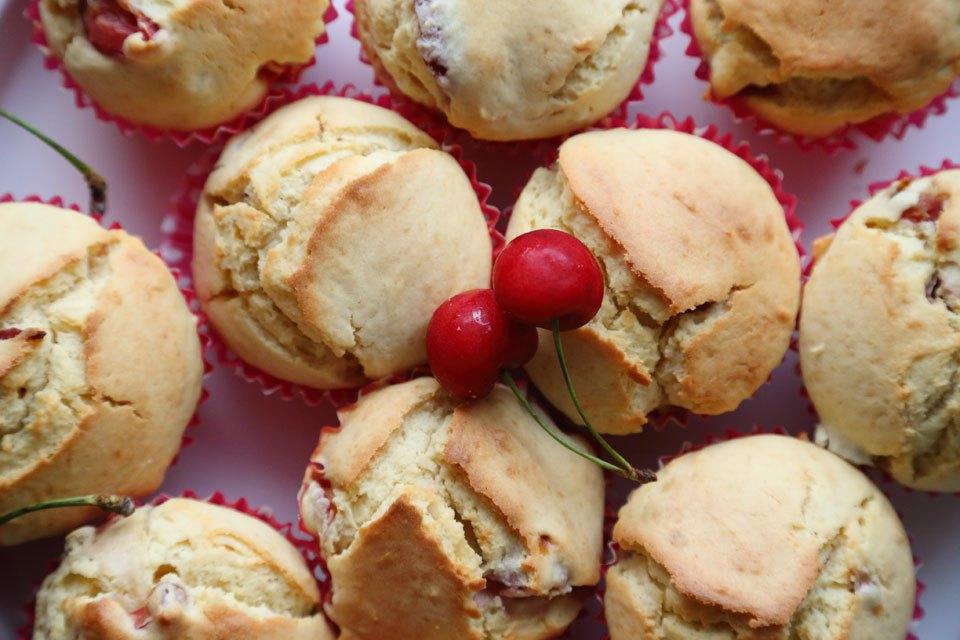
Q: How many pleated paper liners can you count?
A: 10